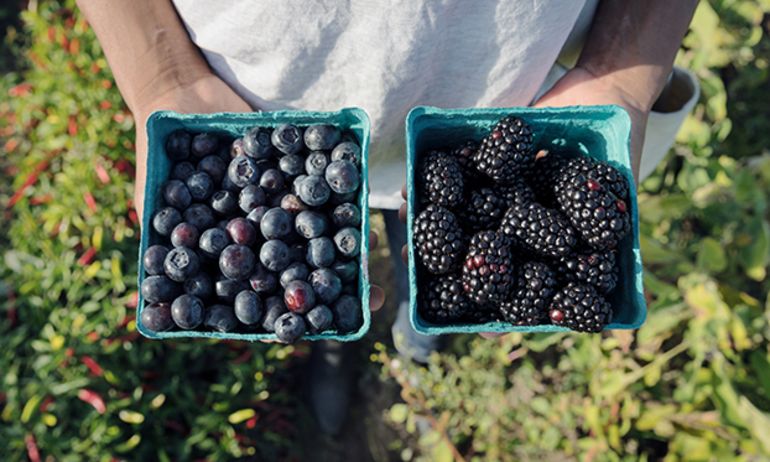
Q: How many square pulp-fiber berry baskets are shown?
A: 2